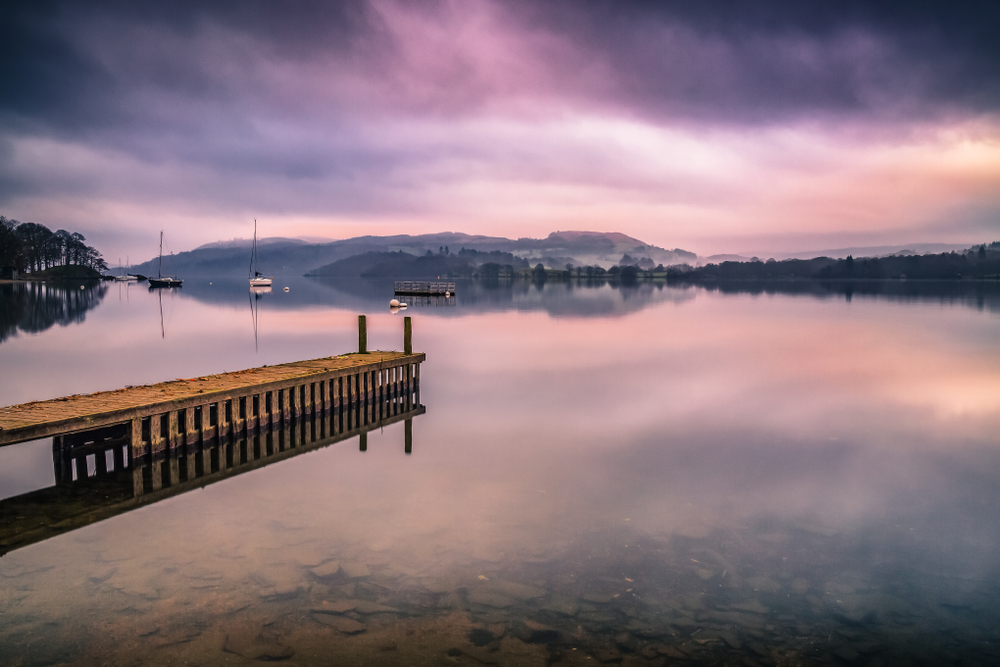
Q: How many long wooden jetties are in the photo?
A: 1